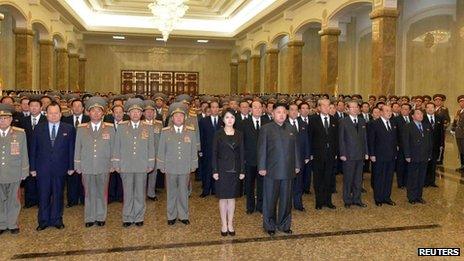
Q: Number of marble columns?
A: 12